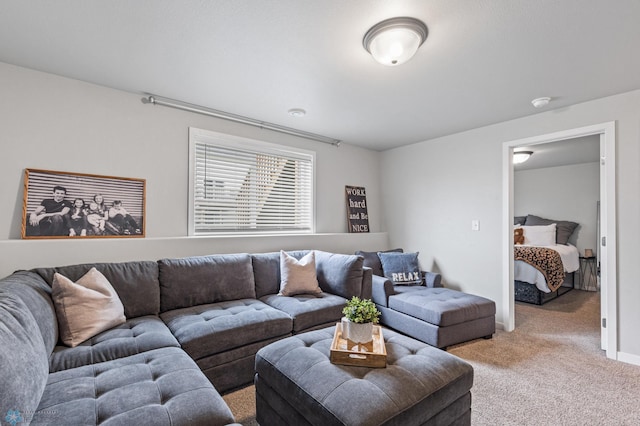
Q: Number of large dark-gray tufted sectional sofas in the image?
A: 1